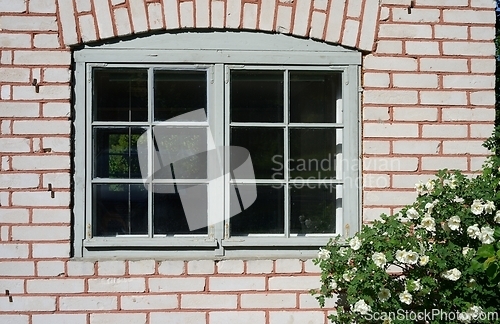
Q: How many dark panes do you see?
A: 12